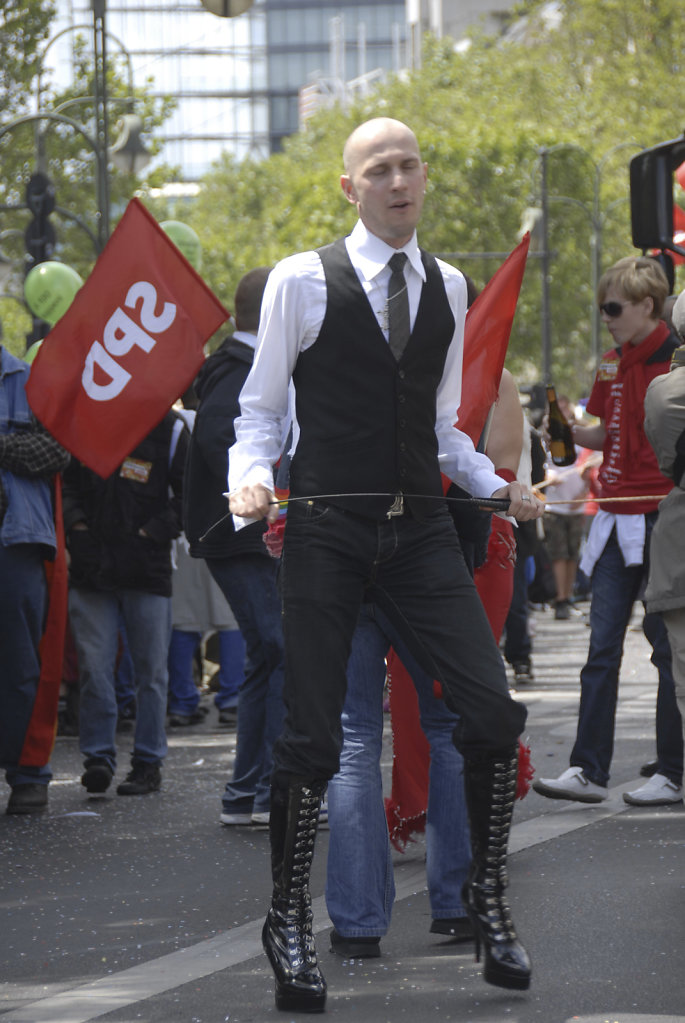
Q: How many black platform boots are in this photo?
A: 2